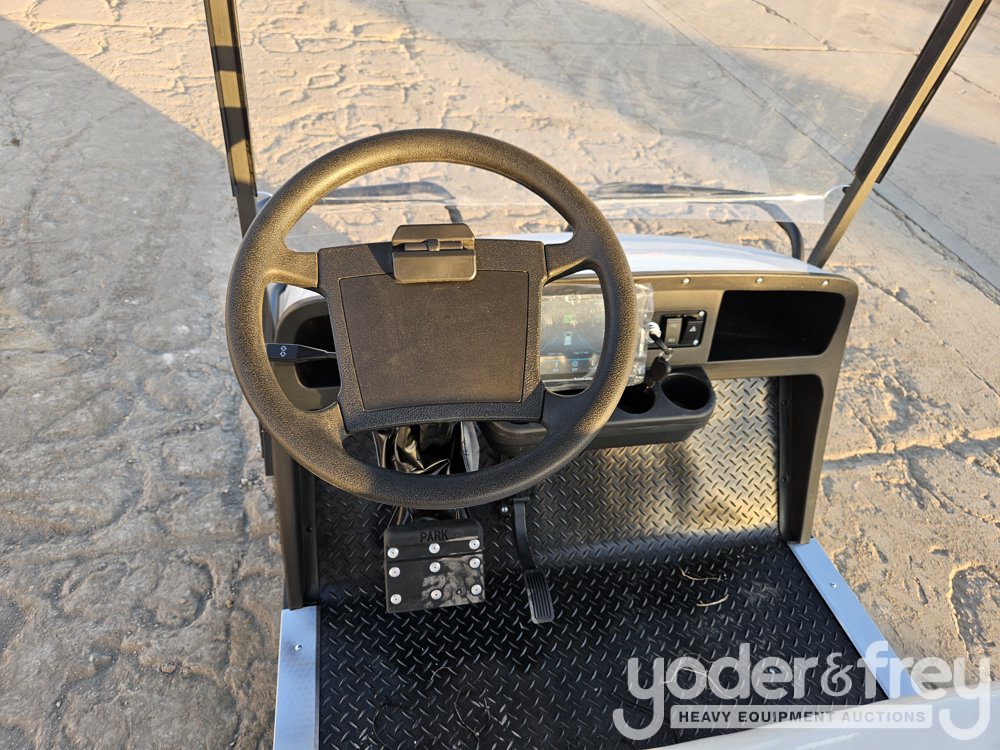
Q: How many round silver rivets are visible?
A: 9